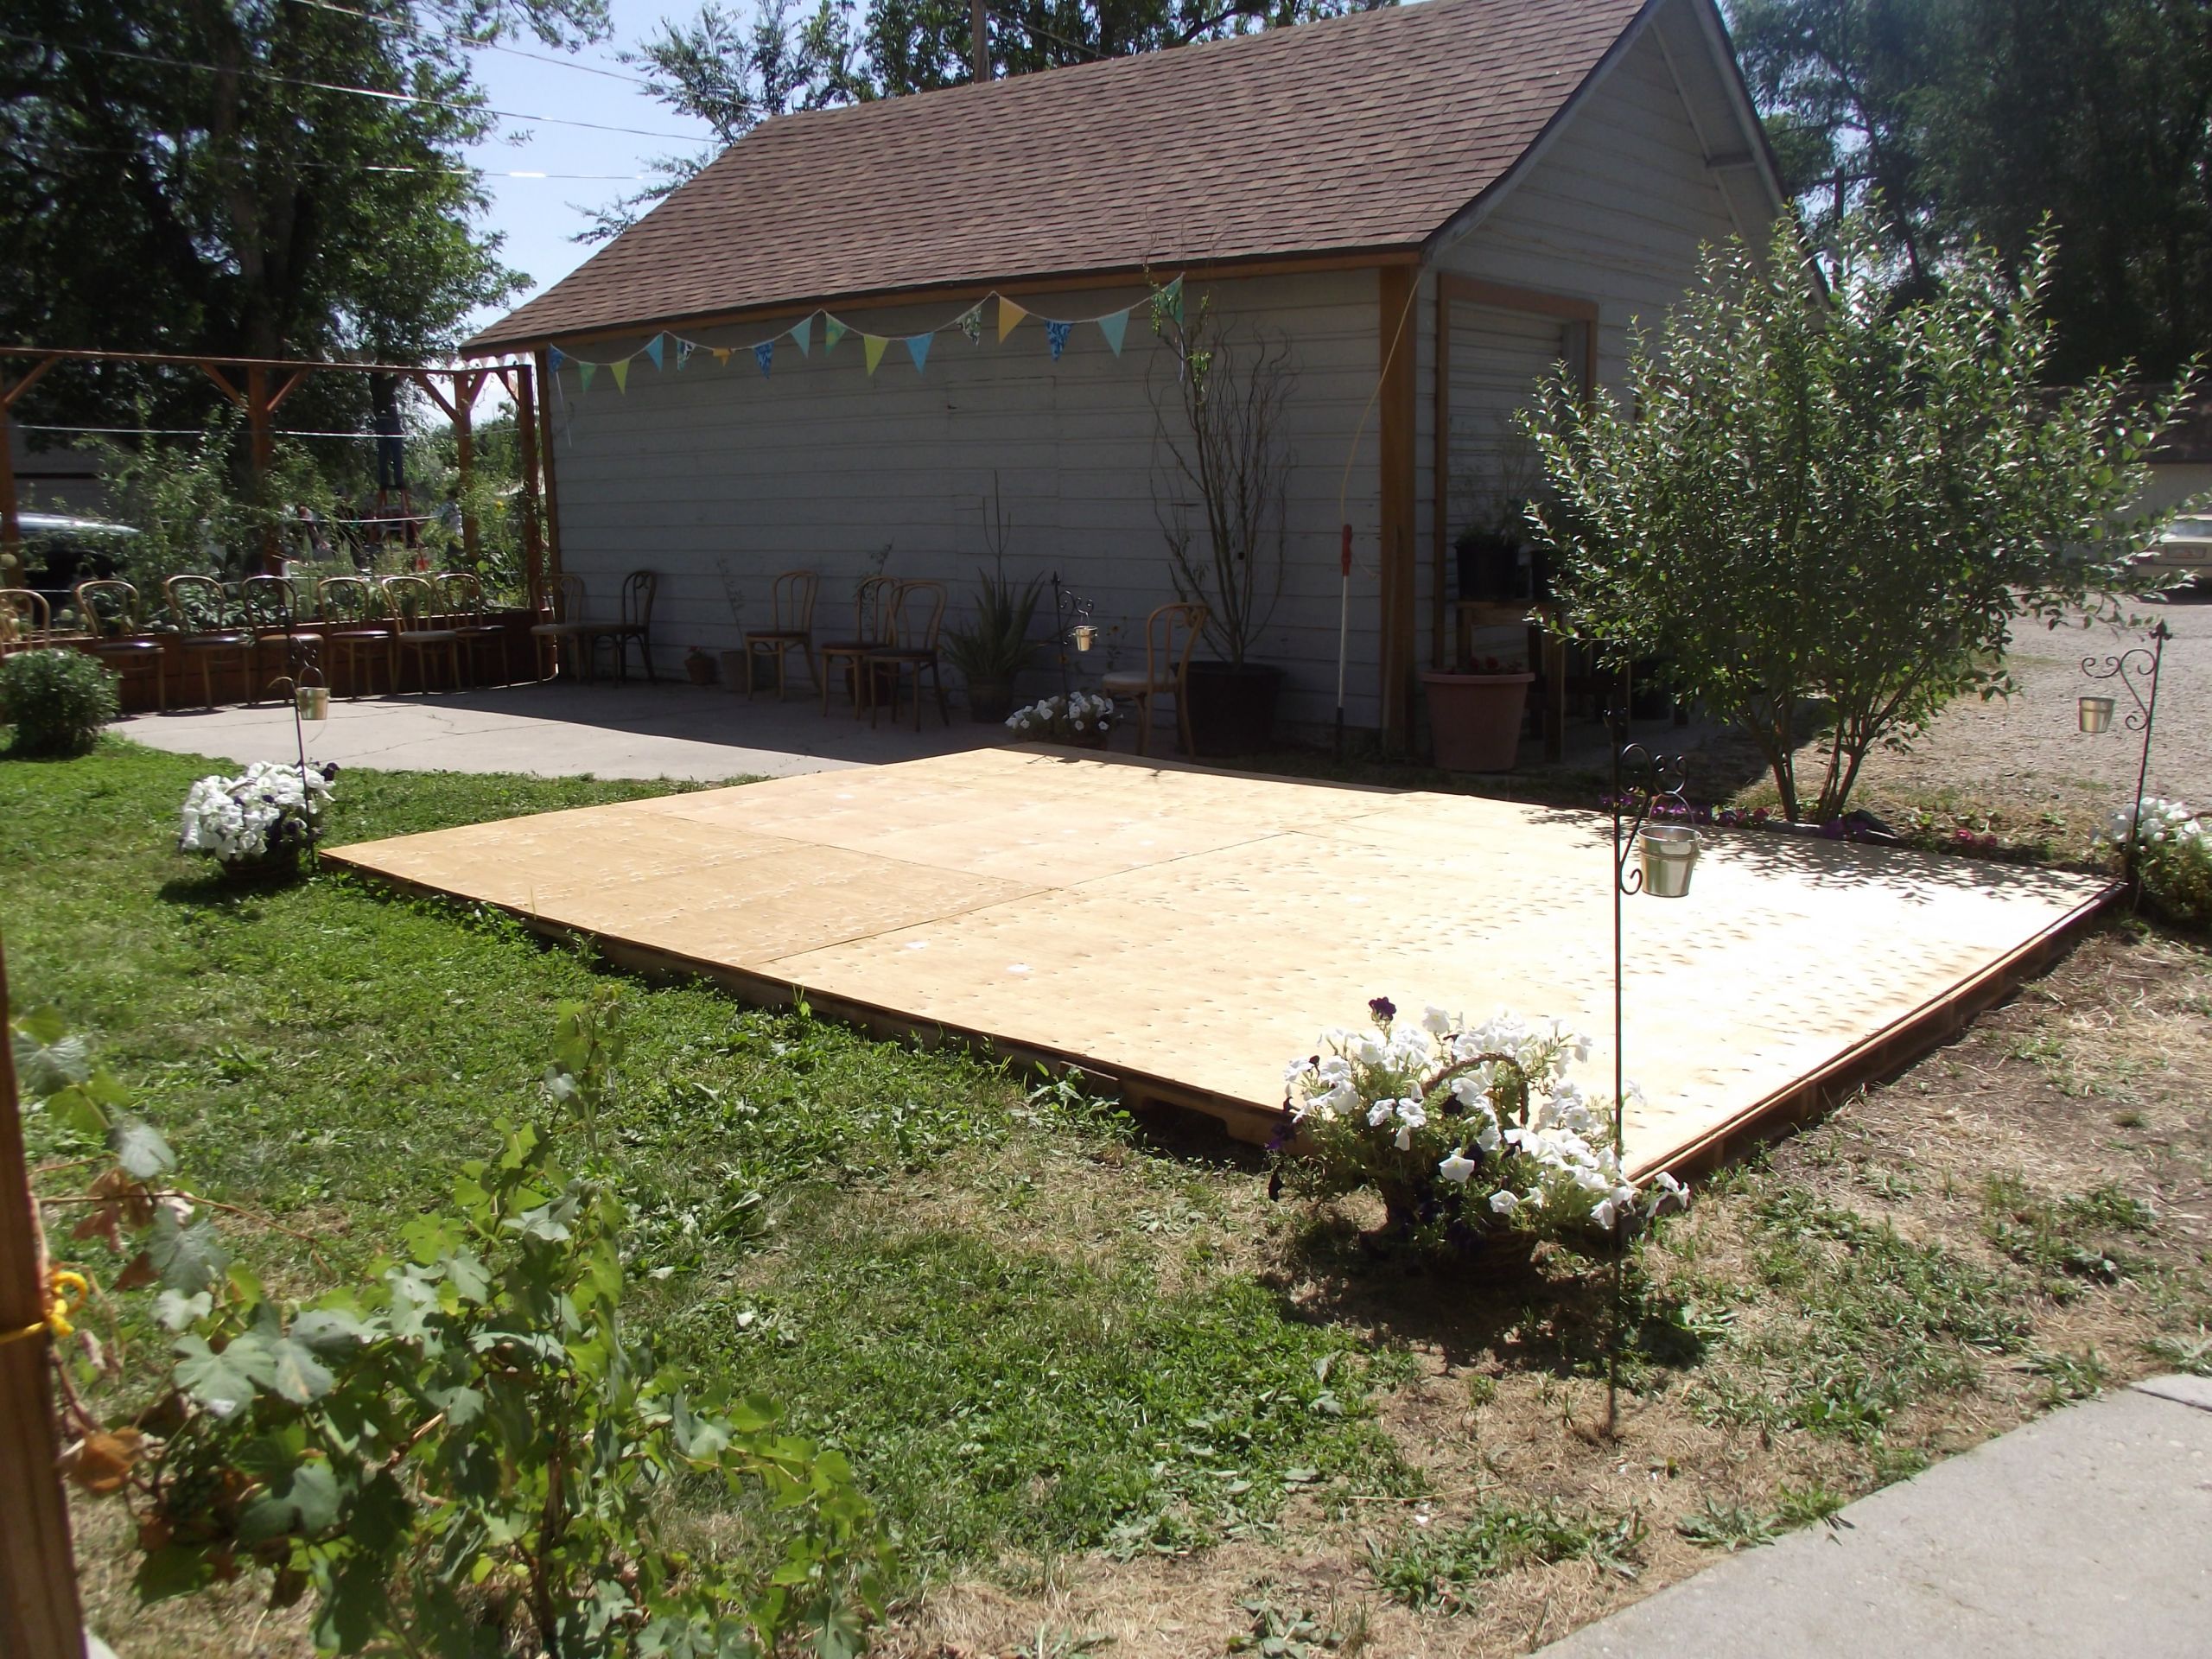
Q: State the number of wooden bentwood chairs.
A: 13